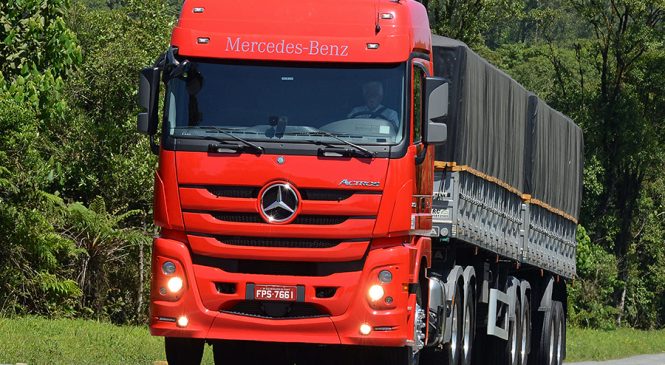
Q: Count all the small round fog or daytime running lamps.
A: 2